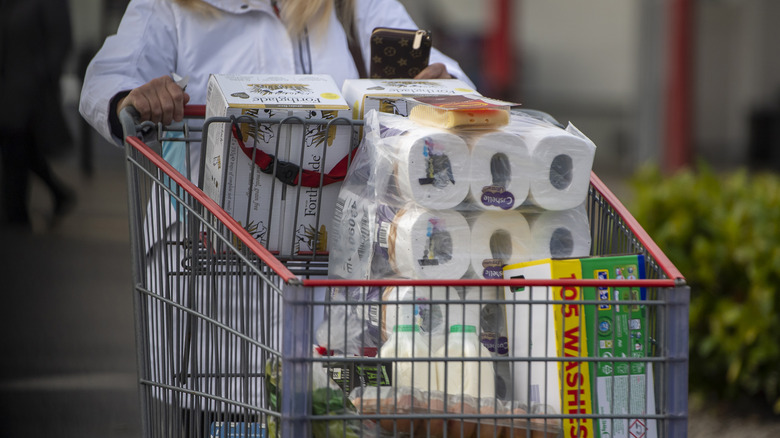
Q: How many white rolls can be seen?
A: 8